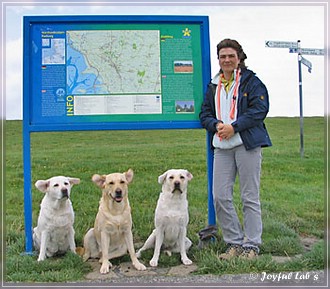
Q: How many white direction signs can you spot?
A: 3